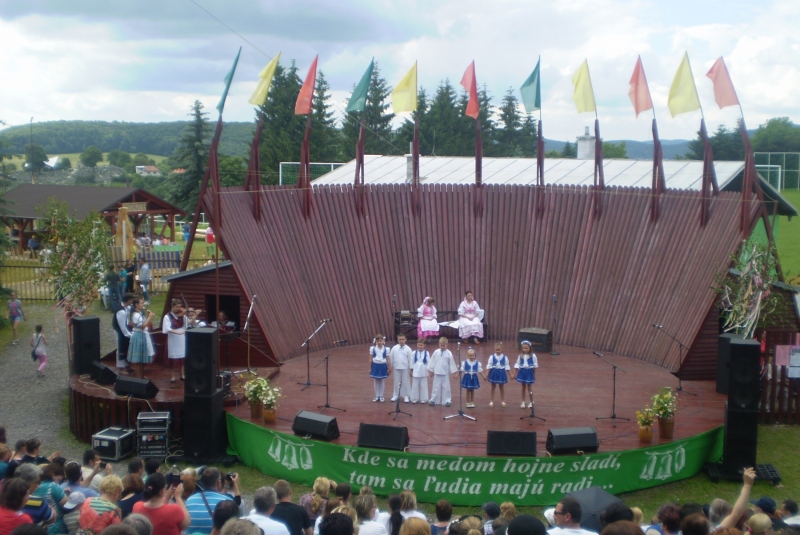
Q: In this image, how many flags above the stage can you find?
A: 11